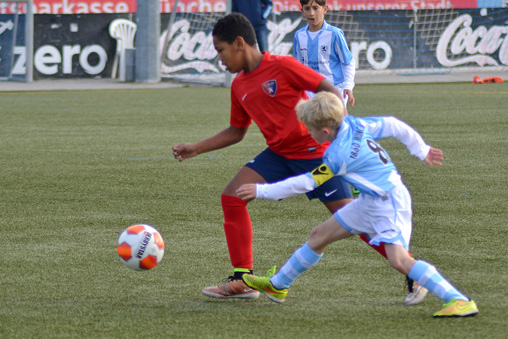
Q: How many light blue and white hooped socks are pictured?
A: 2